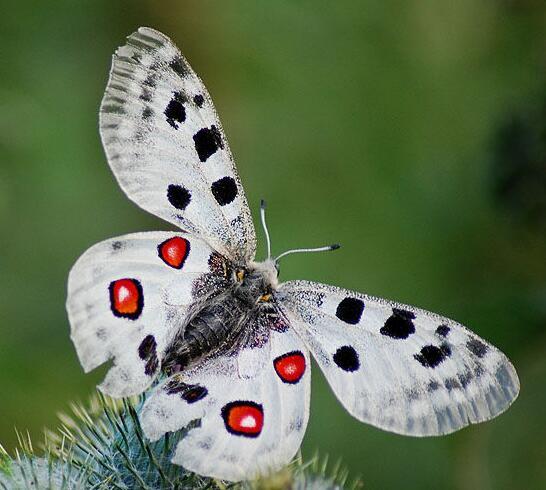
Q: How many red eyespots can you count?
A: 4